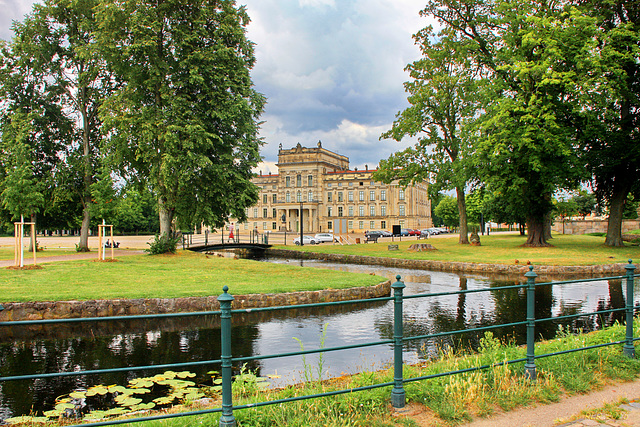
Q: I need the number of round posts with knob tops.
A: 4